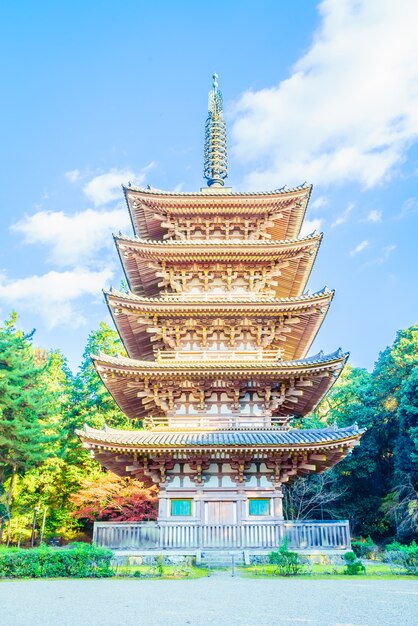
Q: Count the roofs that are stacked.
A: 5